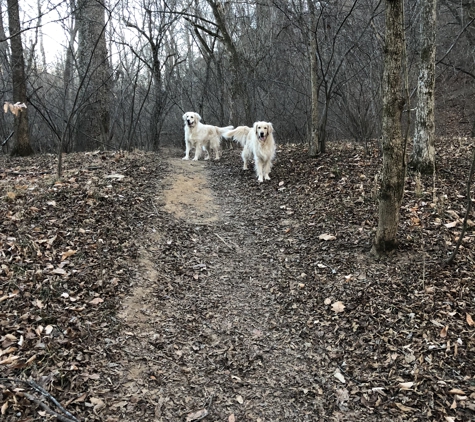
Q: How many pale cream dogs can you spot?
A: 2